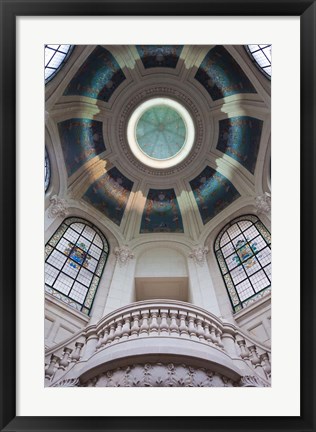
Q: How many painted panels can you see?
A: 8